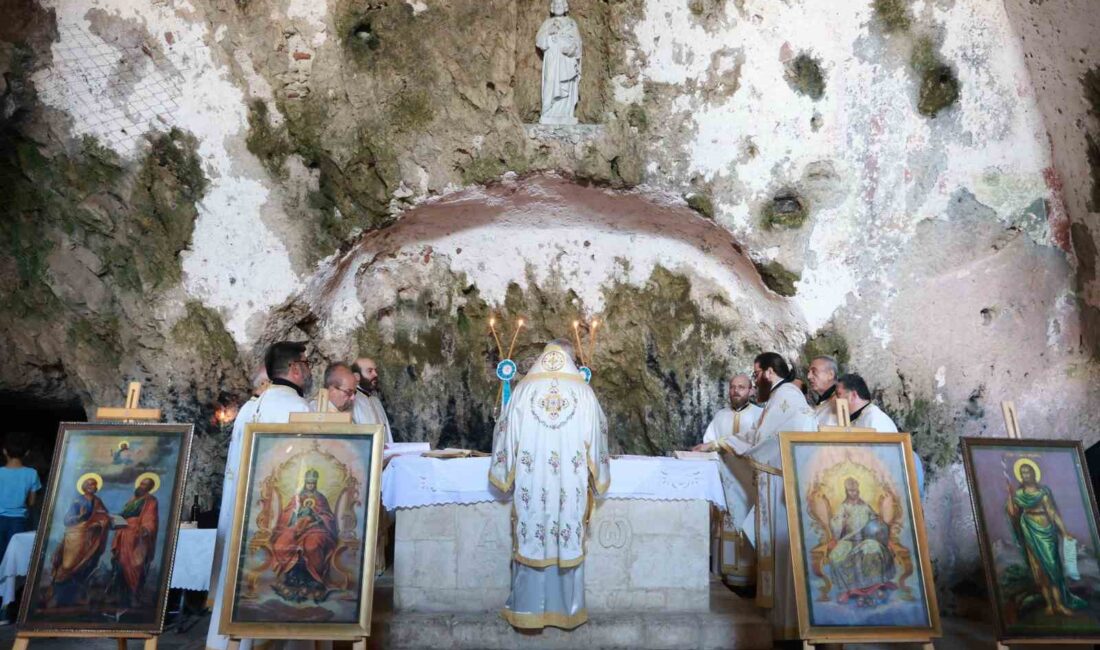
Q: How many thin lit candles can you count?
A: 4